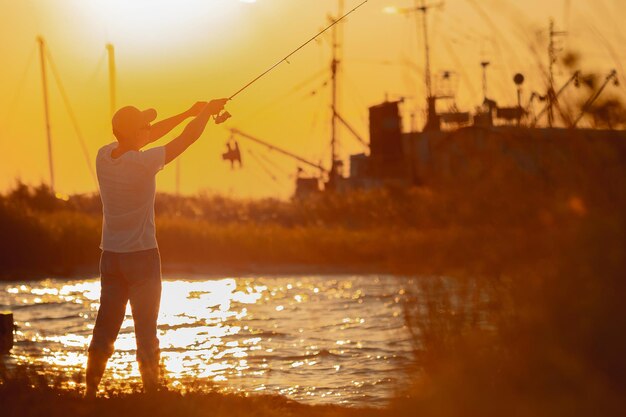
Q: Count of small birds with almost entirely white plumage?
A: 0